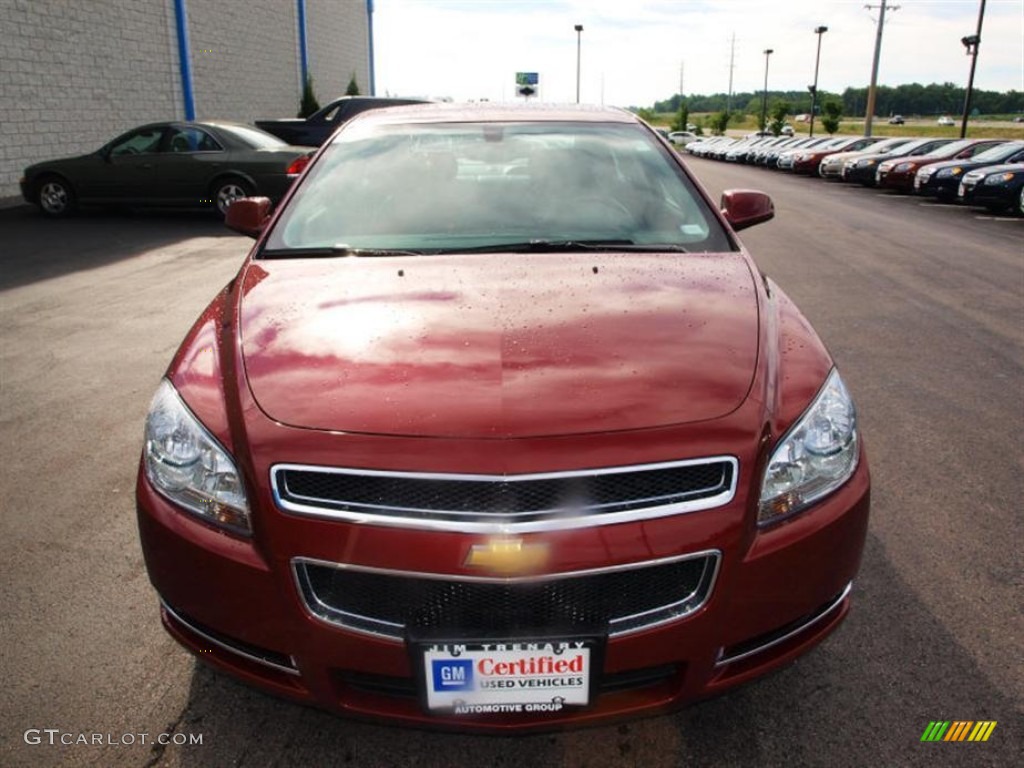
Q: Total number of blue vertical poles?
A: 3